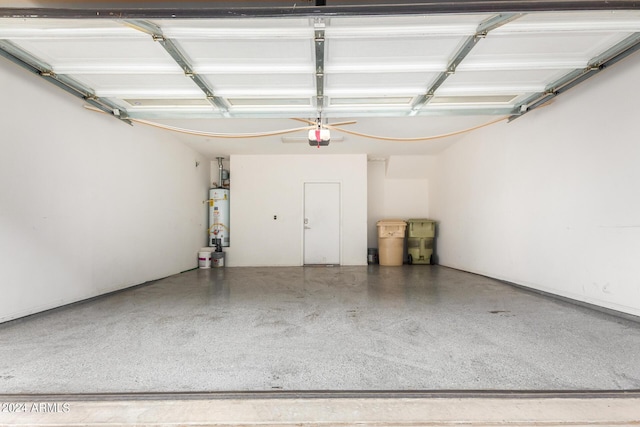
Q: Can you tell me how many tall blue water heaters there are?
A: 0